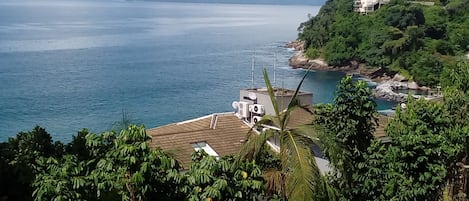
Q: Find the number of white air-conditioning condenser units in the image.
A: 3